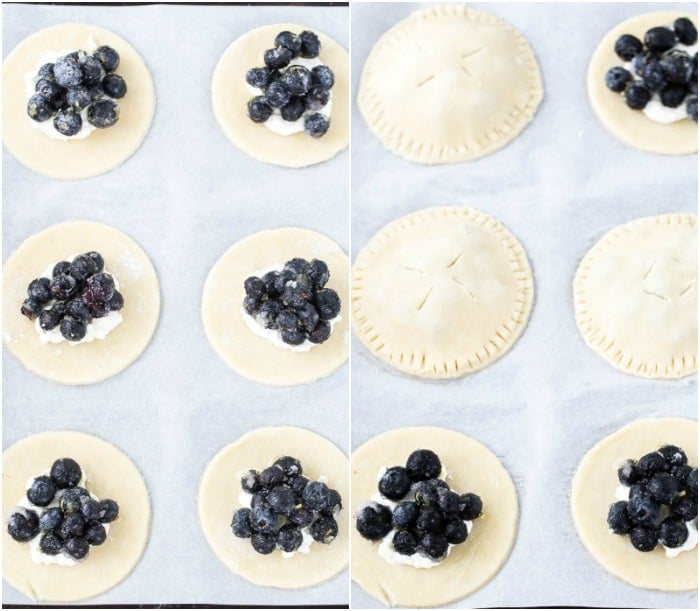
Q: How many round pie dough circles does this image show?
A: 12